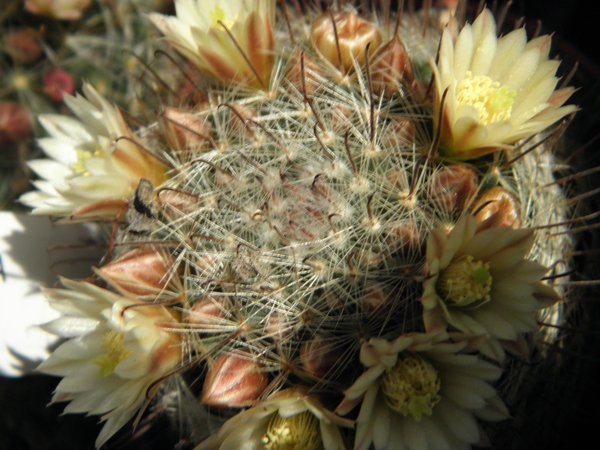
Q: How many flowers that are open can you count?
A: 7